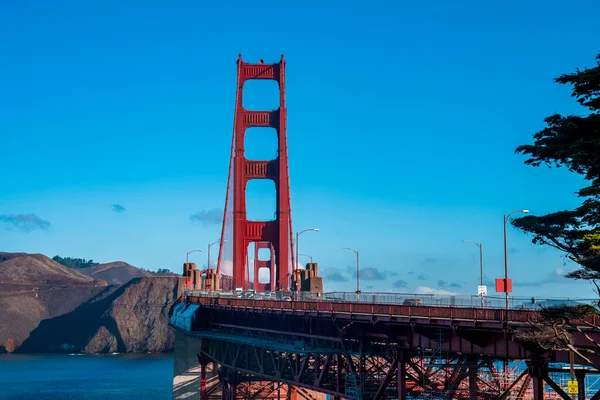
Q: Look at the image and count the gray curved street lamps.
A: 7